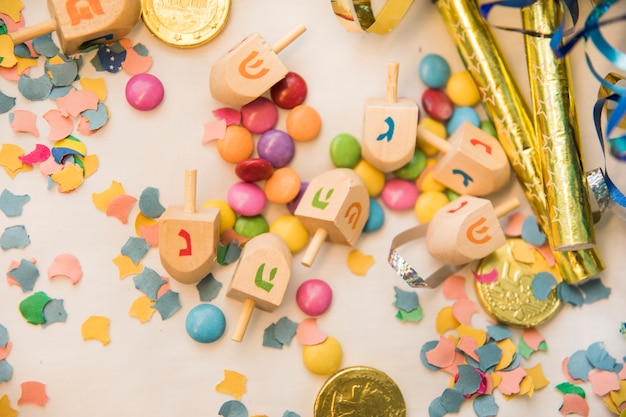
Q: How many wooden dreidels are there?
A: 8